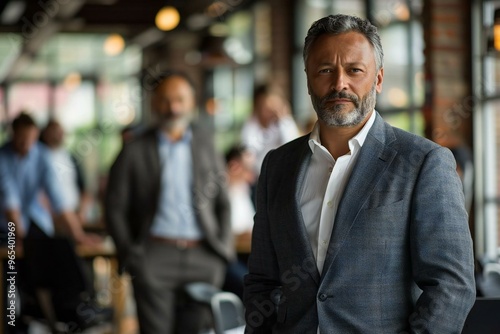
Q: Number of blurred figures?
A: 5